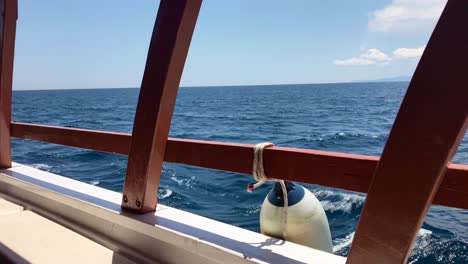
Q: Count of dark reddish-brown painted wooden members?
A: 4